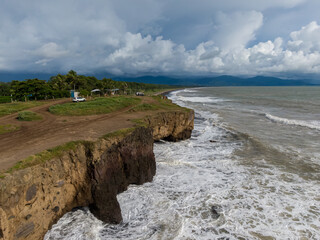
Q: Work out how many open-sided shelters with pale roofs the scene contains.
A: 2